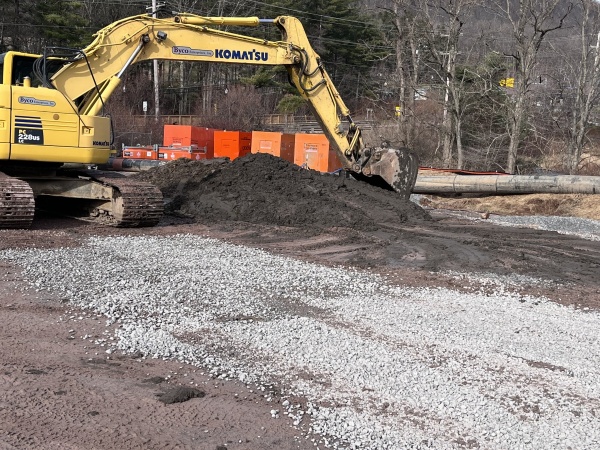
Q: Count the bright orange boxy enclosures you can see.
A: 4